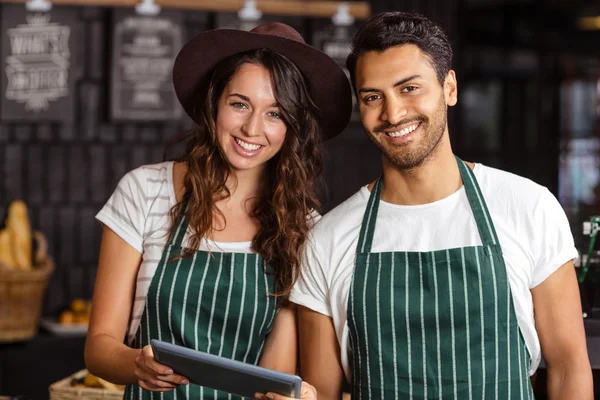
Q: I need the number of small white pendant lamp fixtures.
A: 4